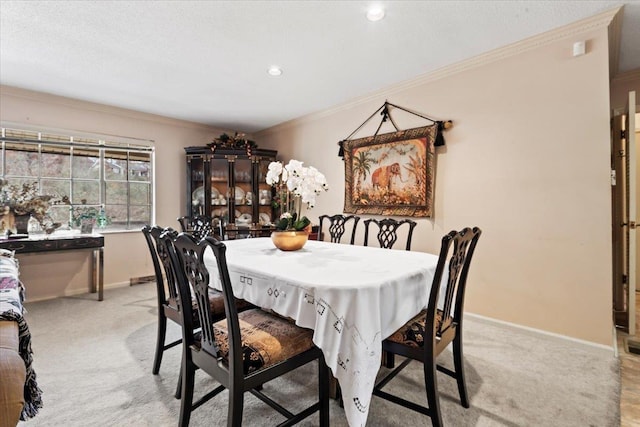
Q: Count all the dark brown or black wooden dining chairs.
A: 6